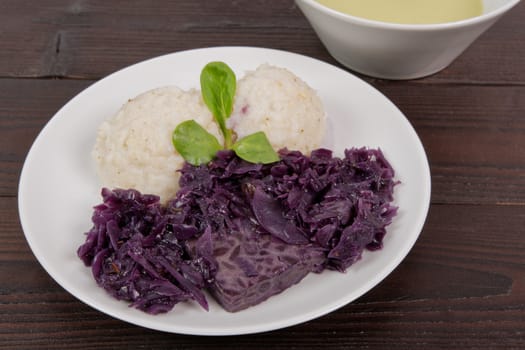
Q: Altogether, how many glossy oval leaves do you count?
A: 3